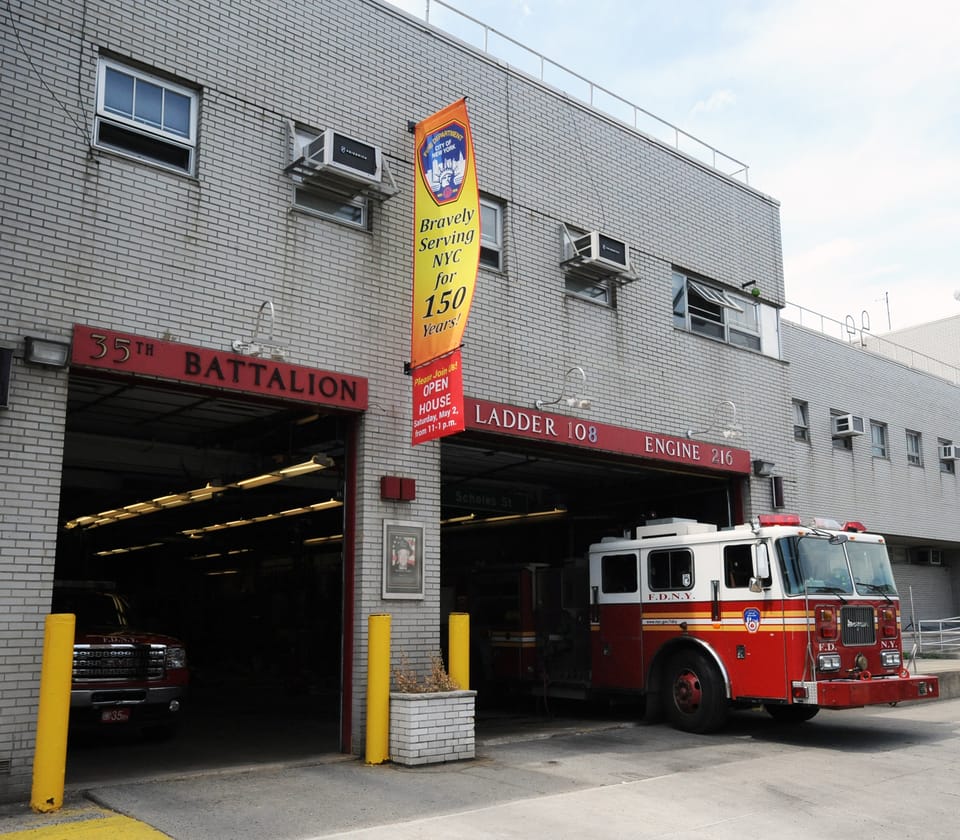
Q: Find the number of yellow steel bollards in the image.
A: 3